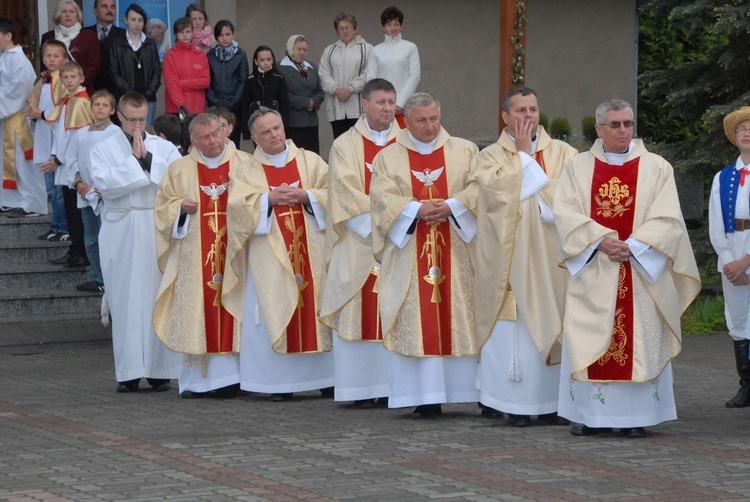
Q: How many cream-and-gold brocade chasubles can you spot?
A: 6